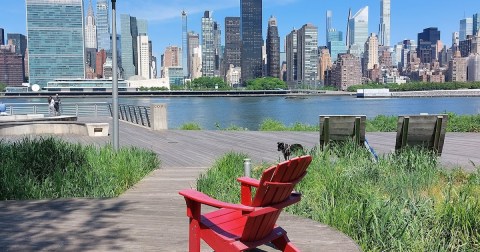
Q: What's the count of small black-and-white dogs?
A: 1